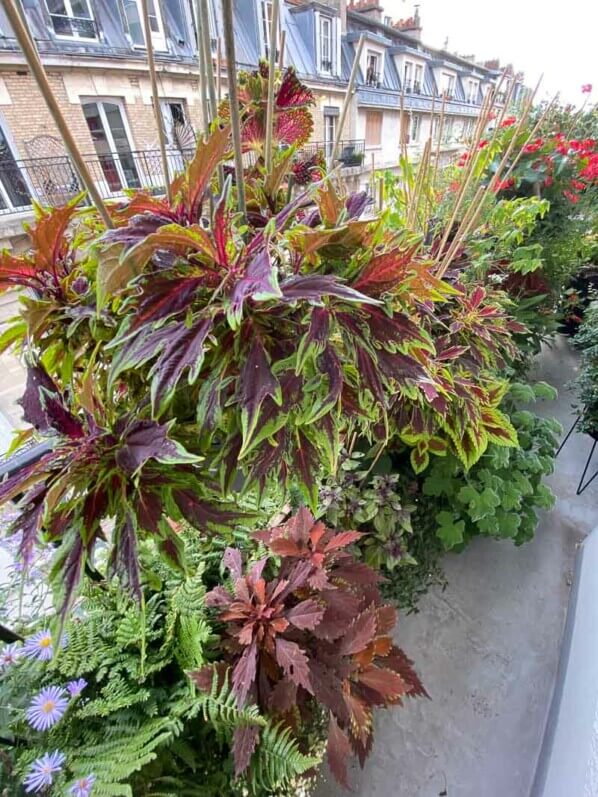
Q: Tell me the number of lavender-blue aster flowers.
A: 6